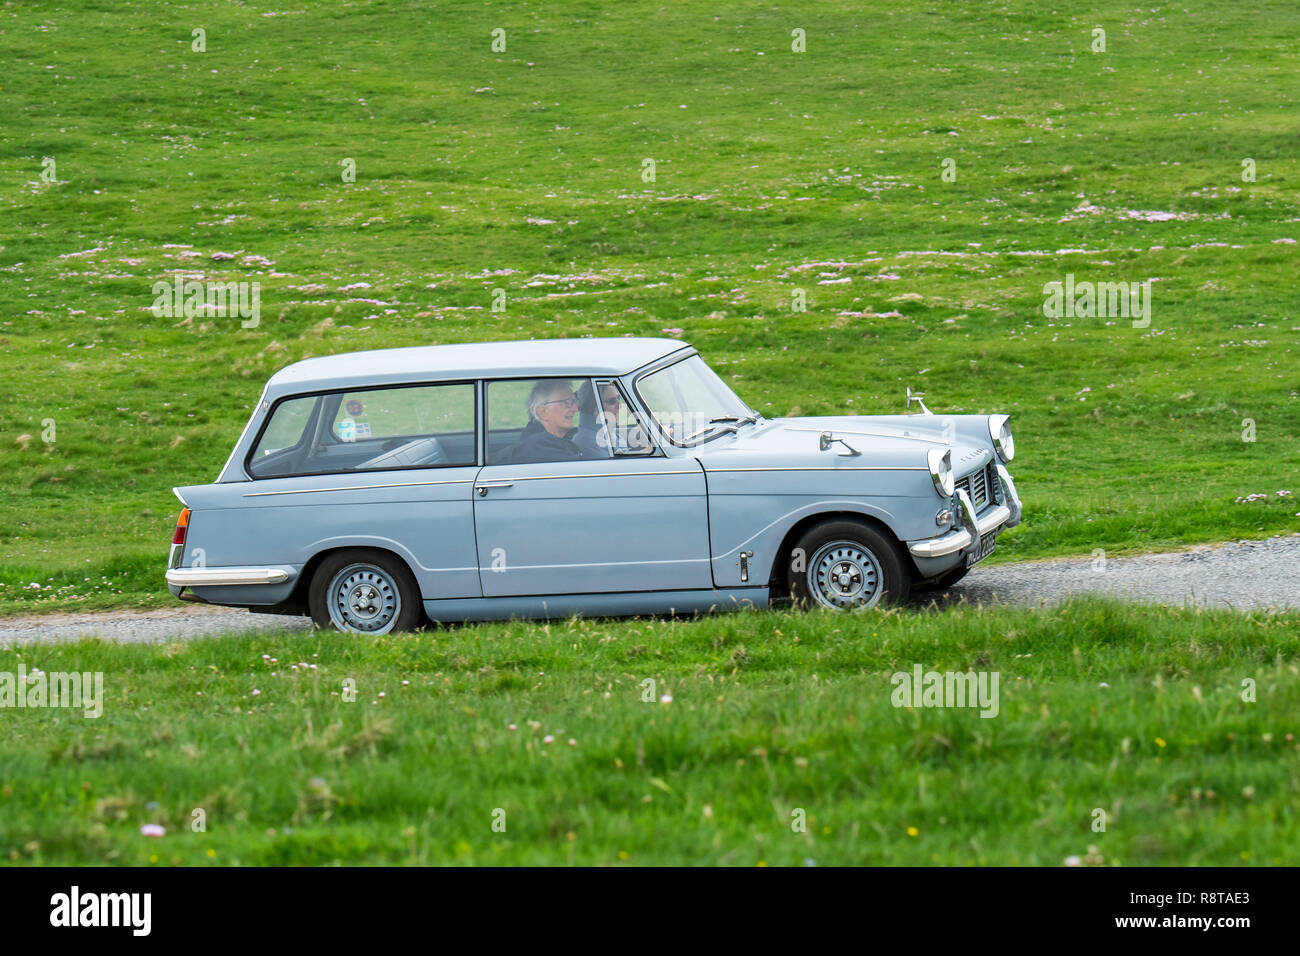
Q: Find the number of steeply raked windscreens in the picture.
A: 1